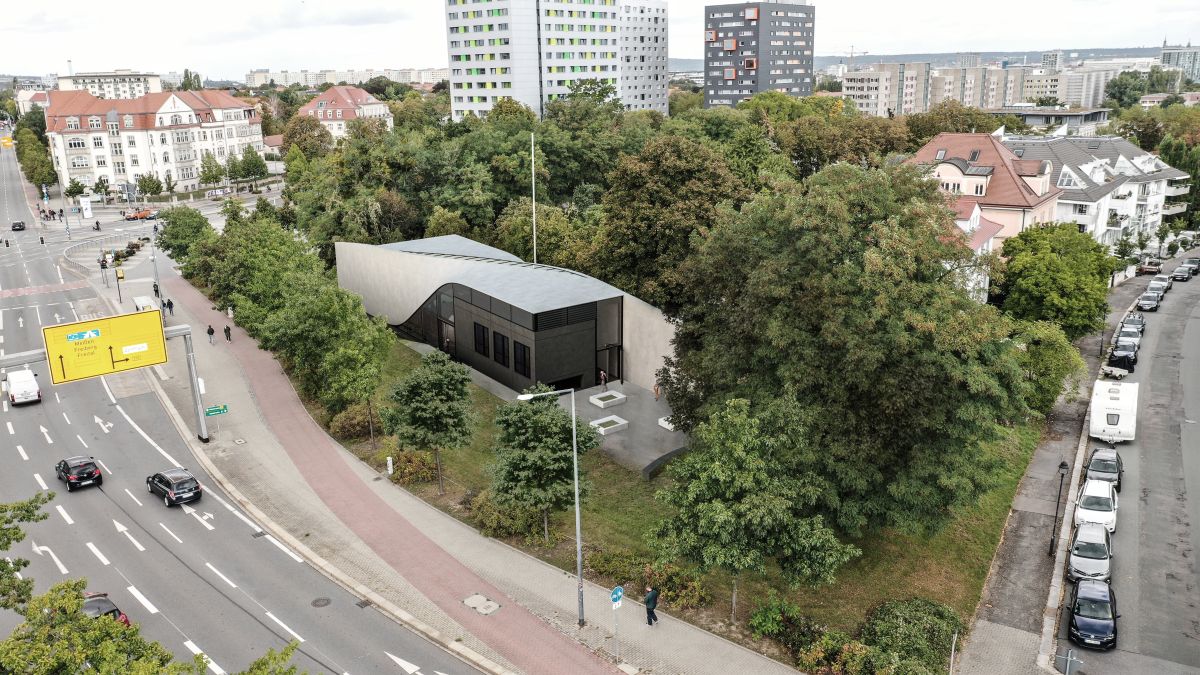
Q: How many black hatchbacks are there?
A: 2